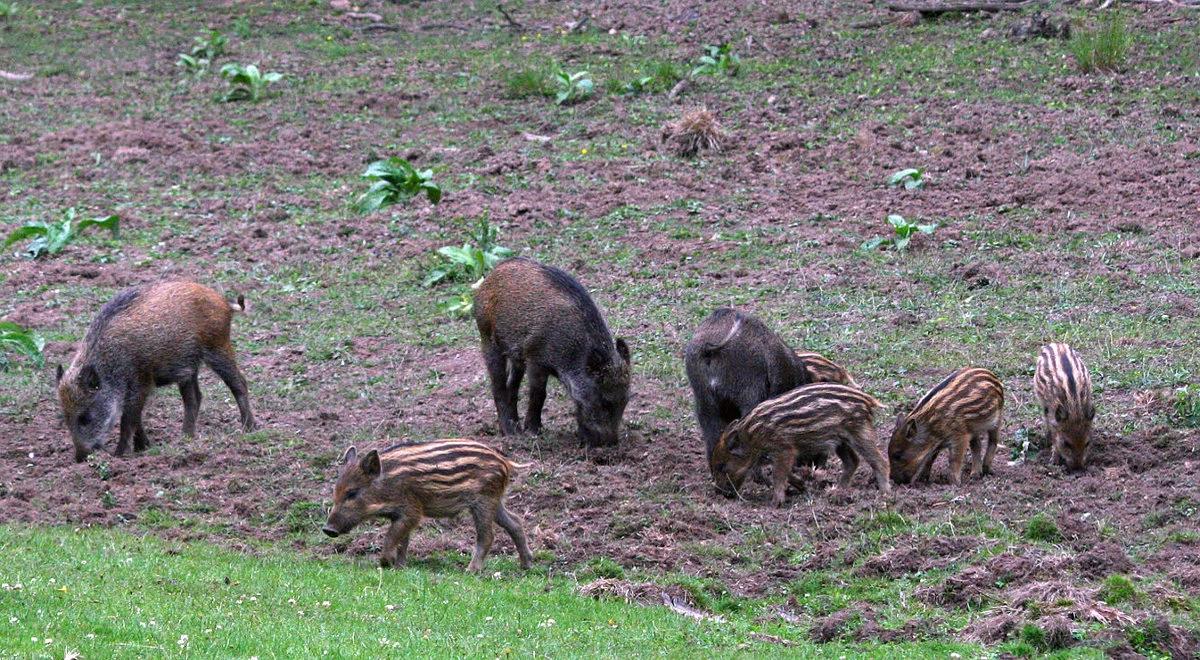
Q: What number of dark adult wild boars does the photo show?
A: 3